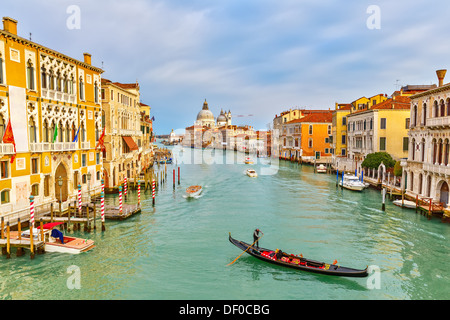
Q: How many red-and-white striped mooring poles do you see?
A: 8